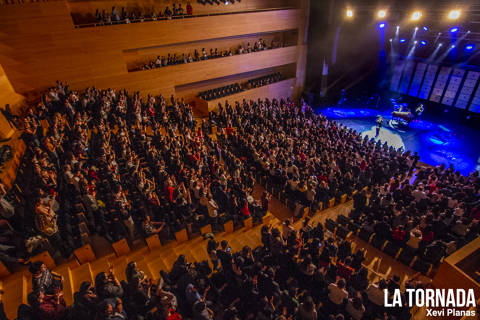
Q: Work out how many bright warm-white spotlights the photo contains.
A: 4